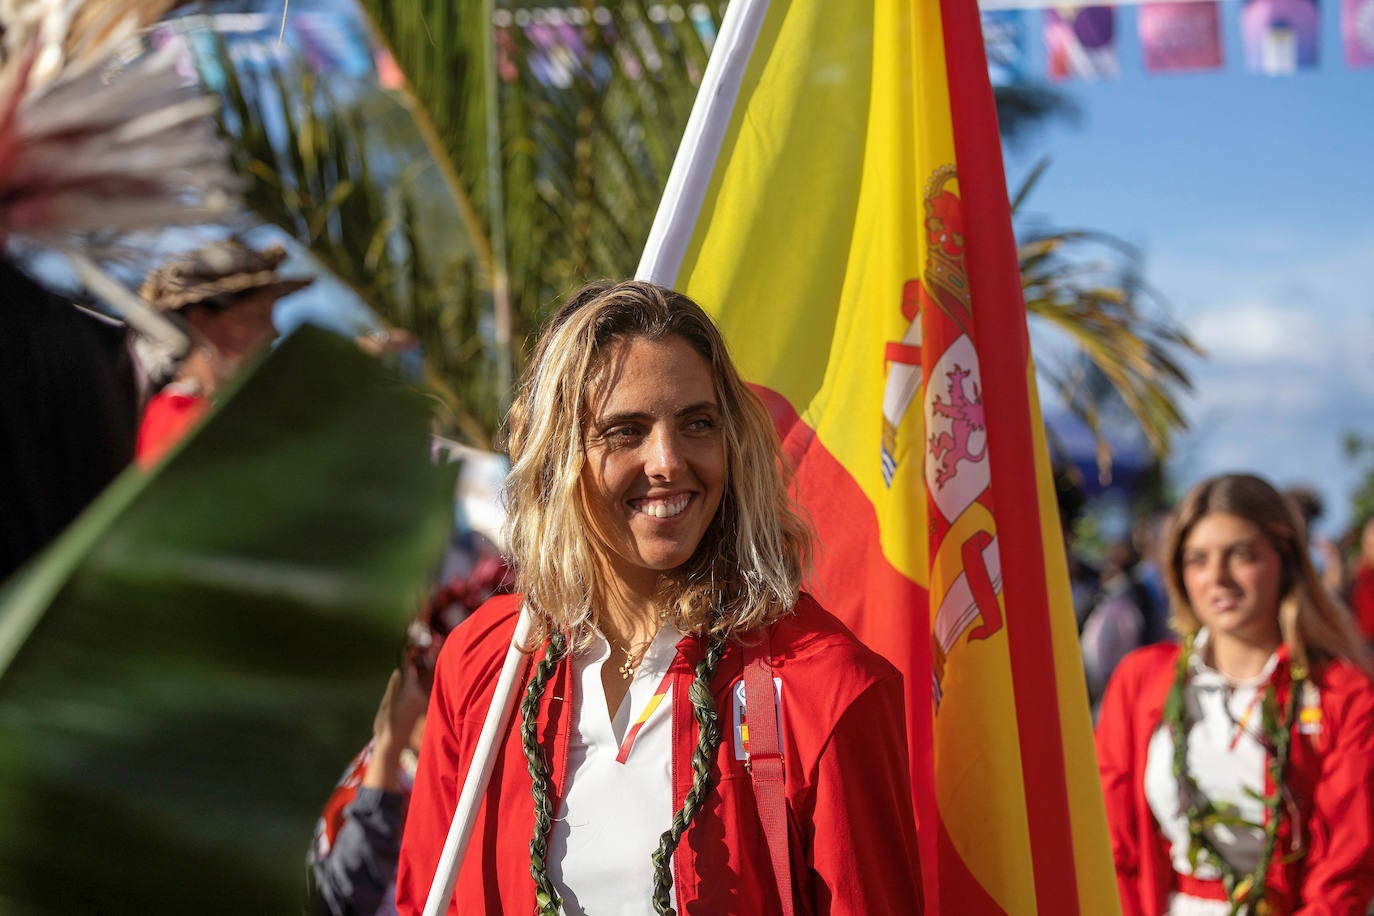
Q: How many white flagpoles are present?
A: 1